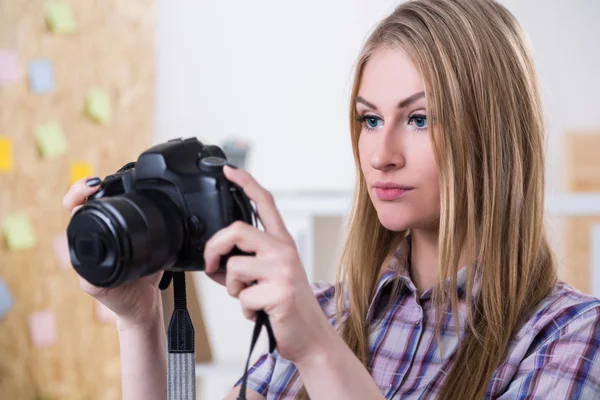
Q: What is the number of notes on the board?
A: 12